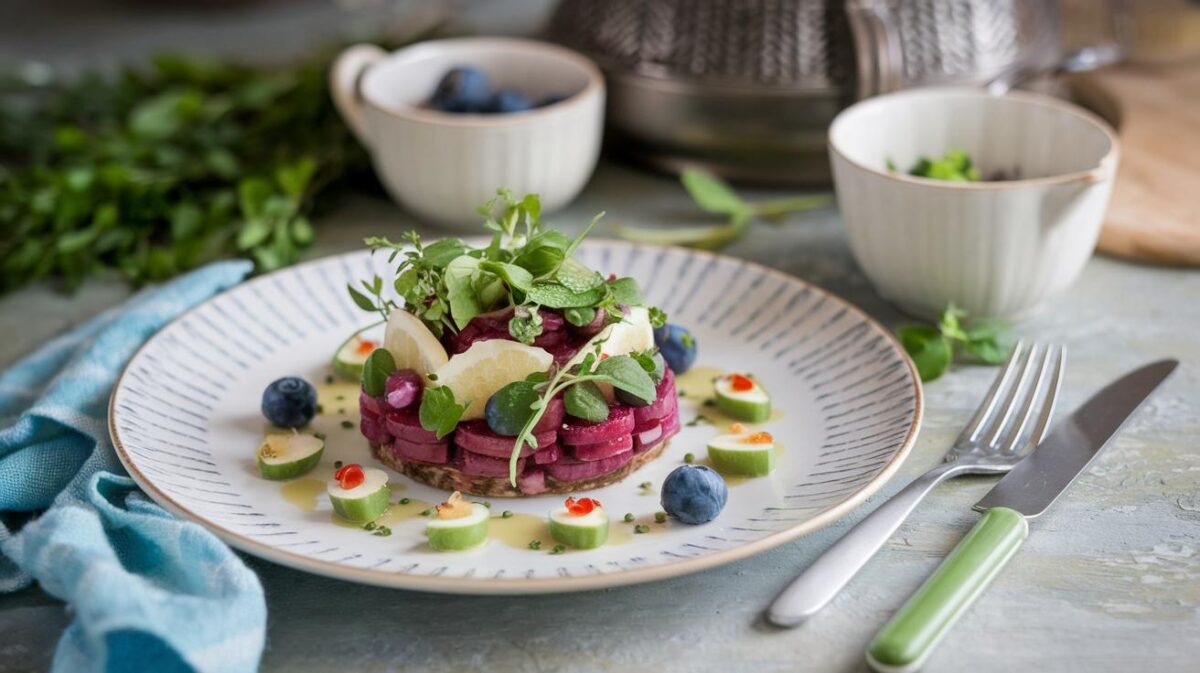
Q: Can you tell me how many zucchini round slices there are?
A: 7